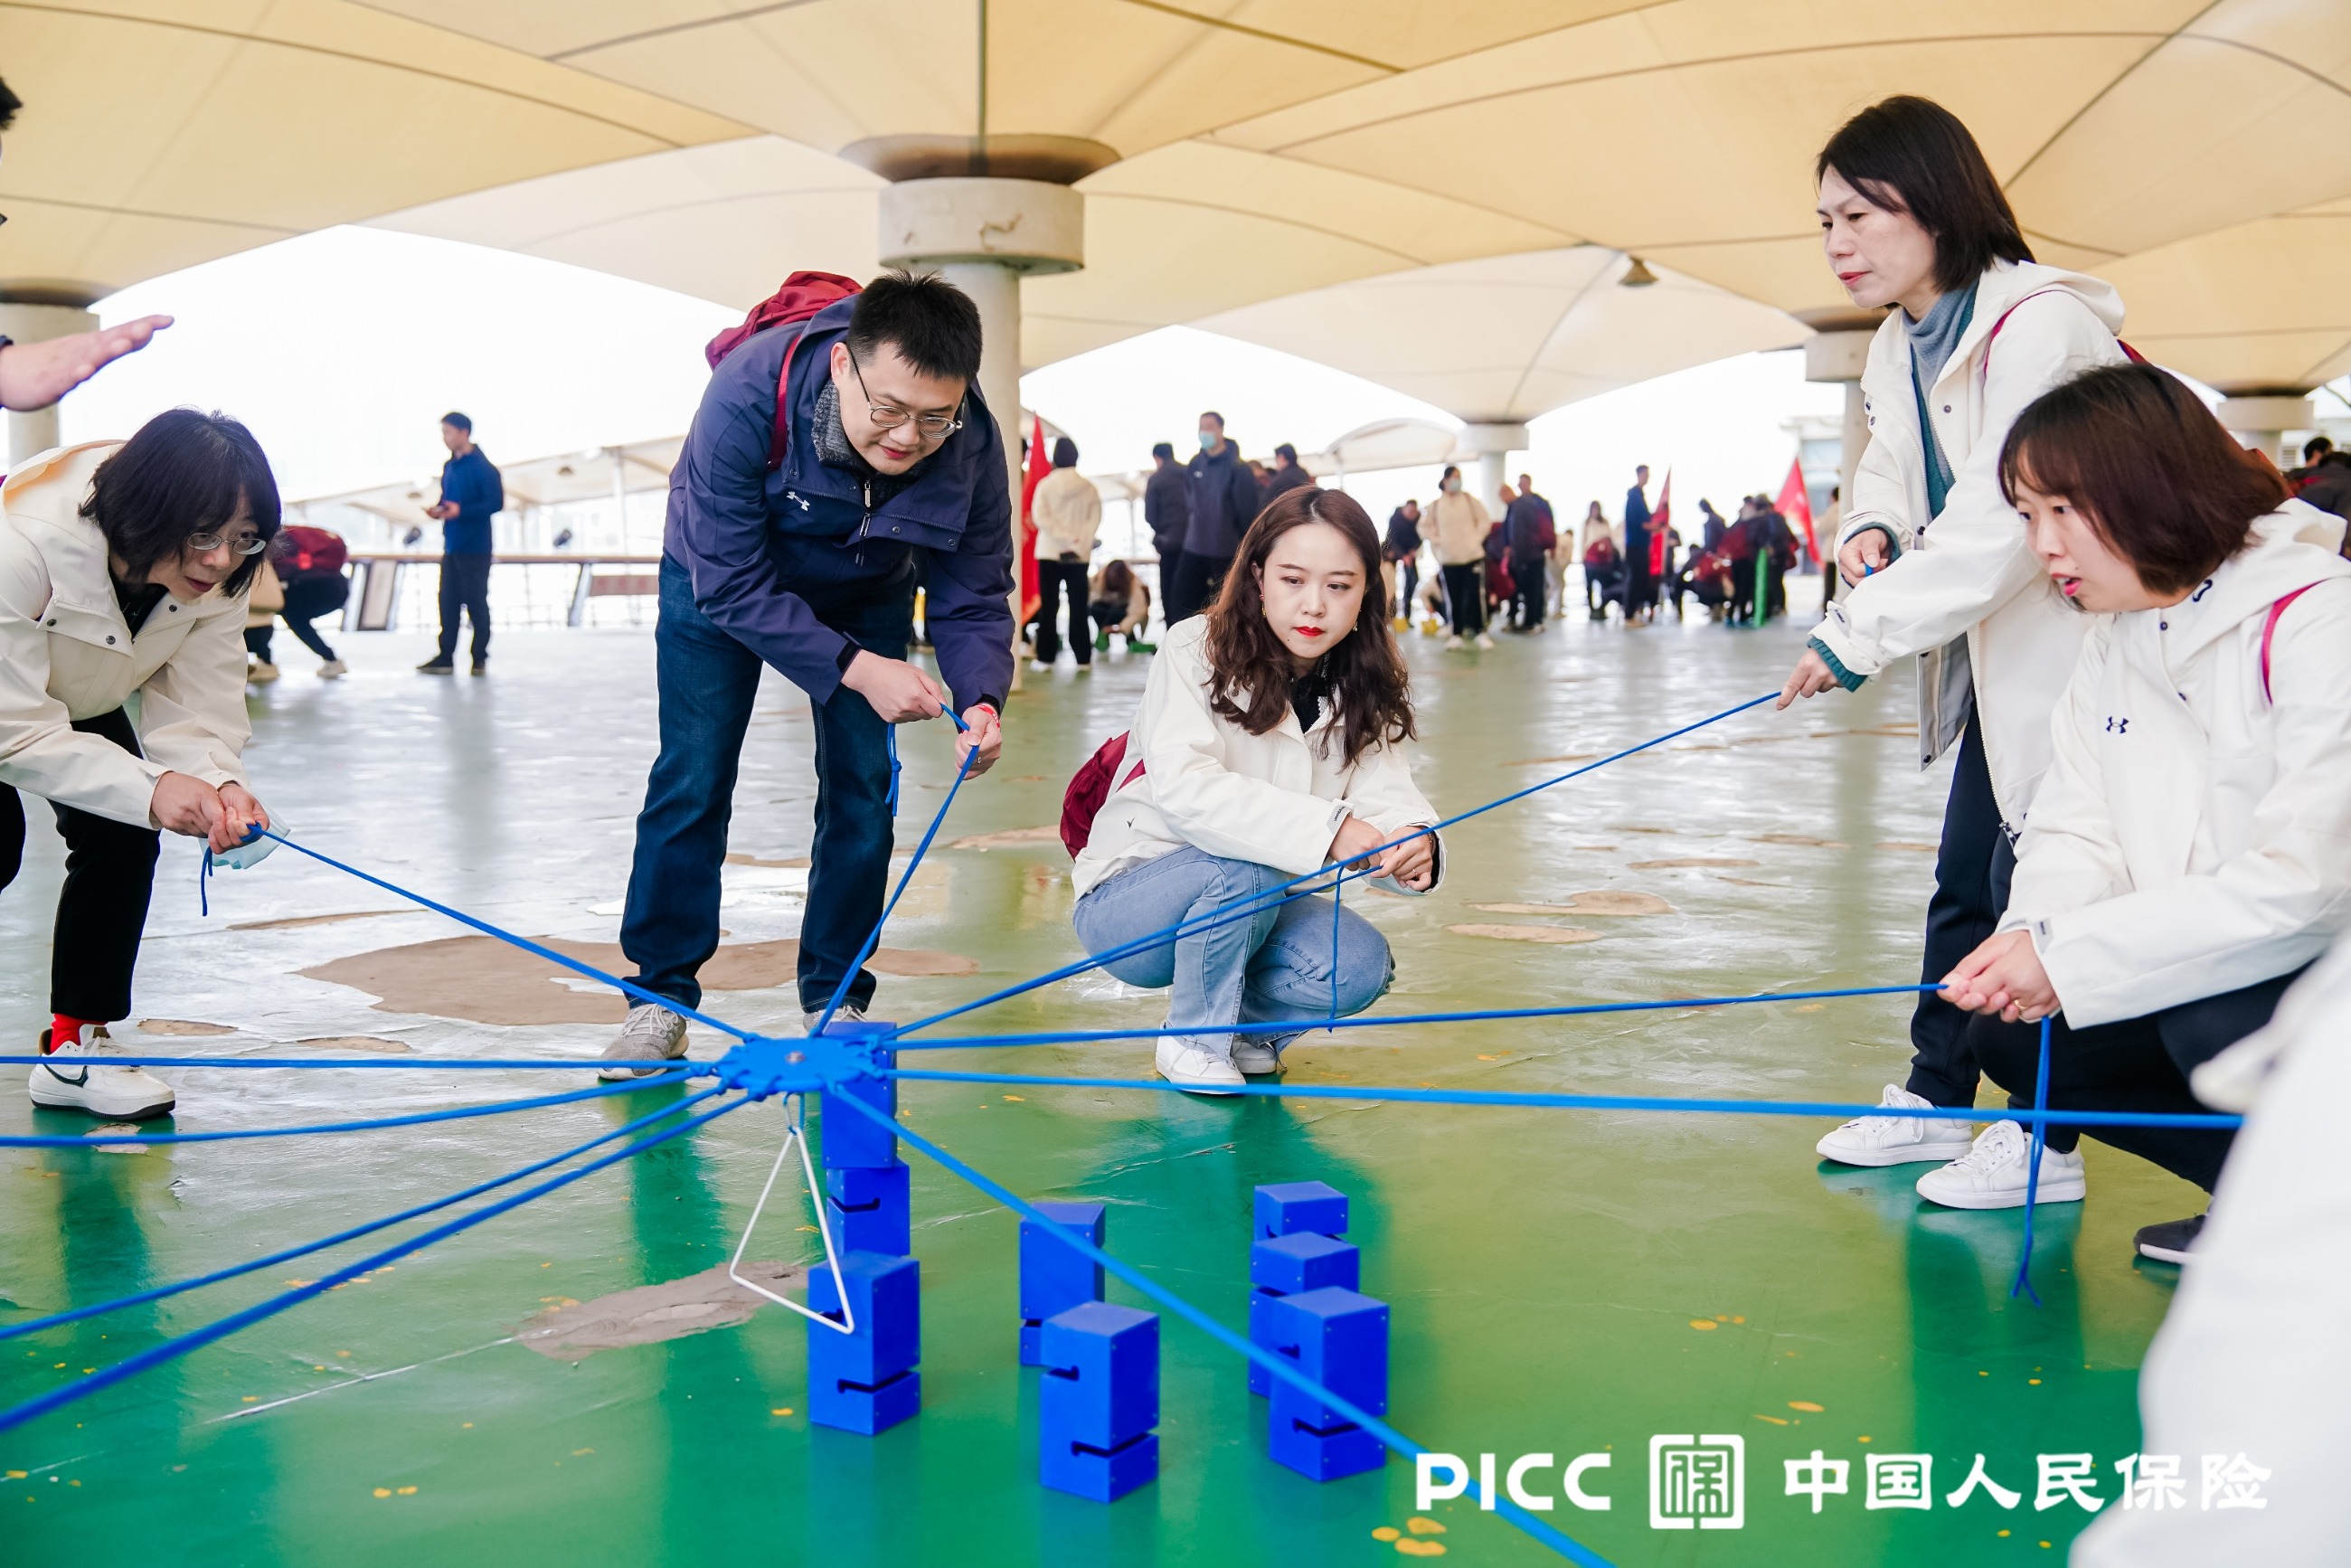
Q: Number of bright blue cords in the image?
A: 11